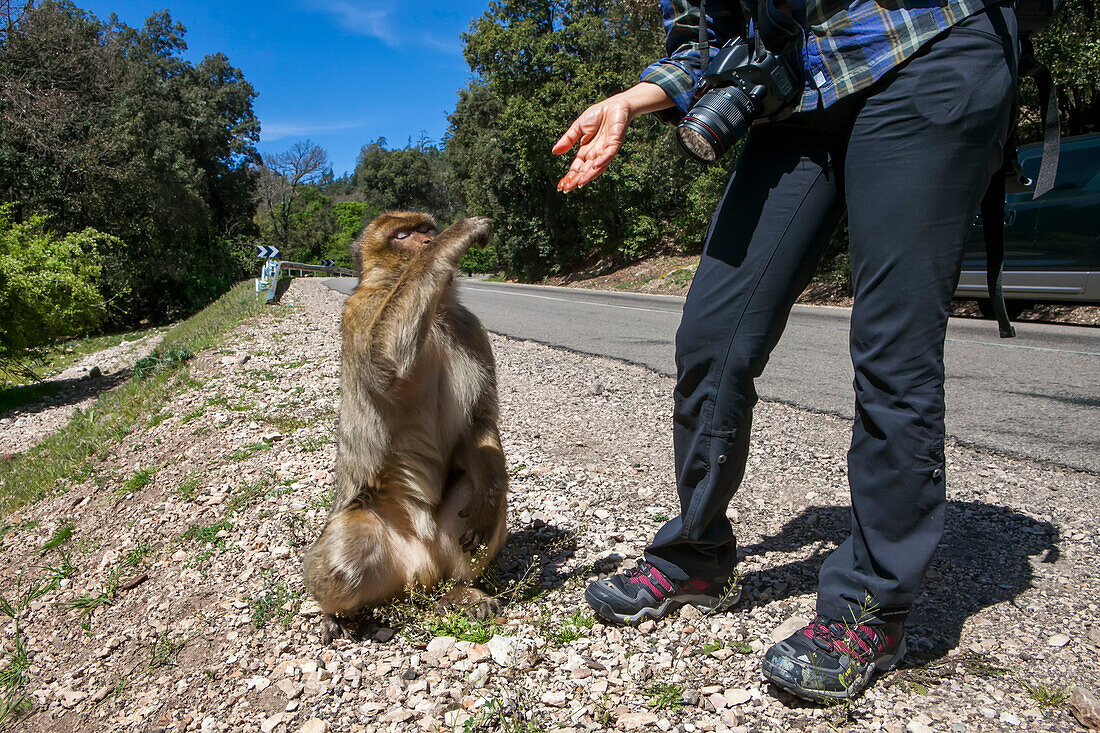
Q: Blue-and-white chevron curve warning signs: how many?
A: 2